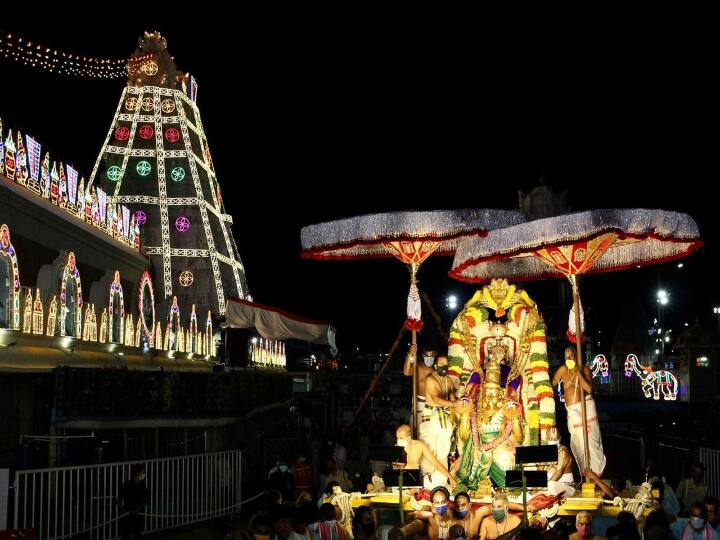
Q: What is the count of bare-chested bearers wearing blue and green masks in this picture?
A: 3